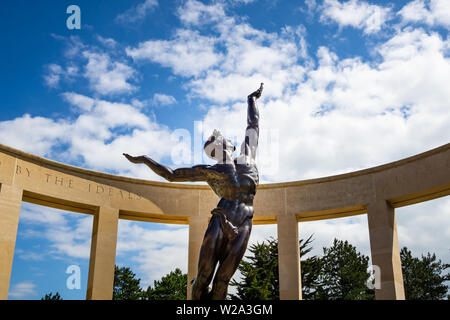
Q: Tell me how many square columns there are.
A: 5